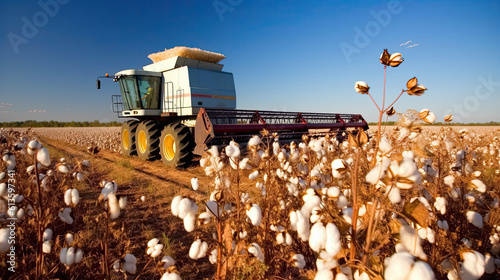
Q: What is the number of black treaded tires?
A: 3